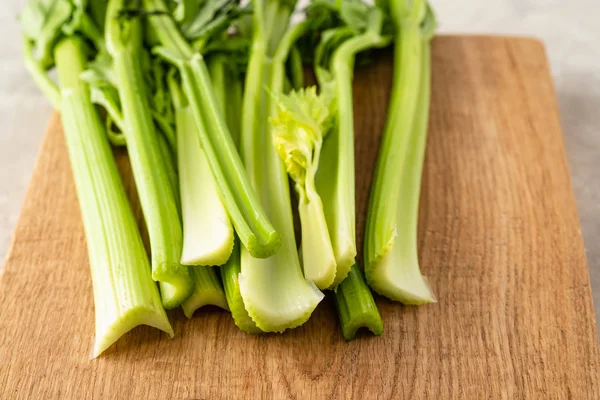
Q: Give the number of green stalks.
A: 11